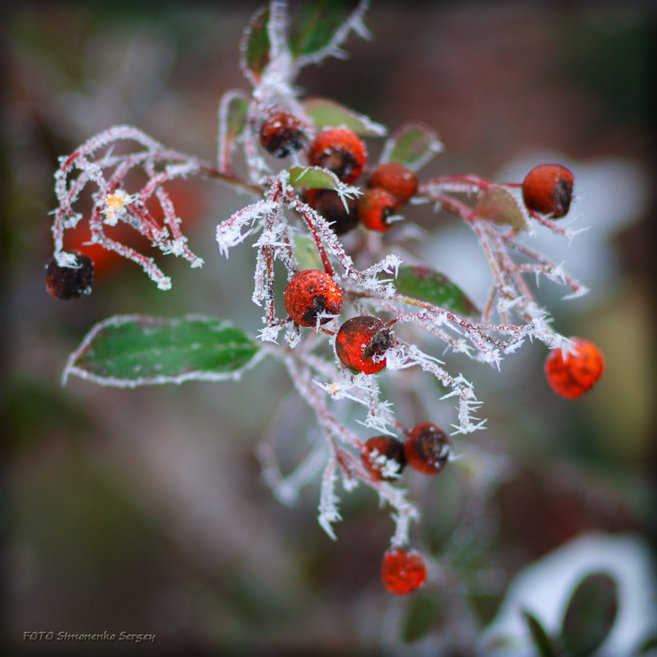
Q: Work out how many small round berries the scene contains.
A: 13